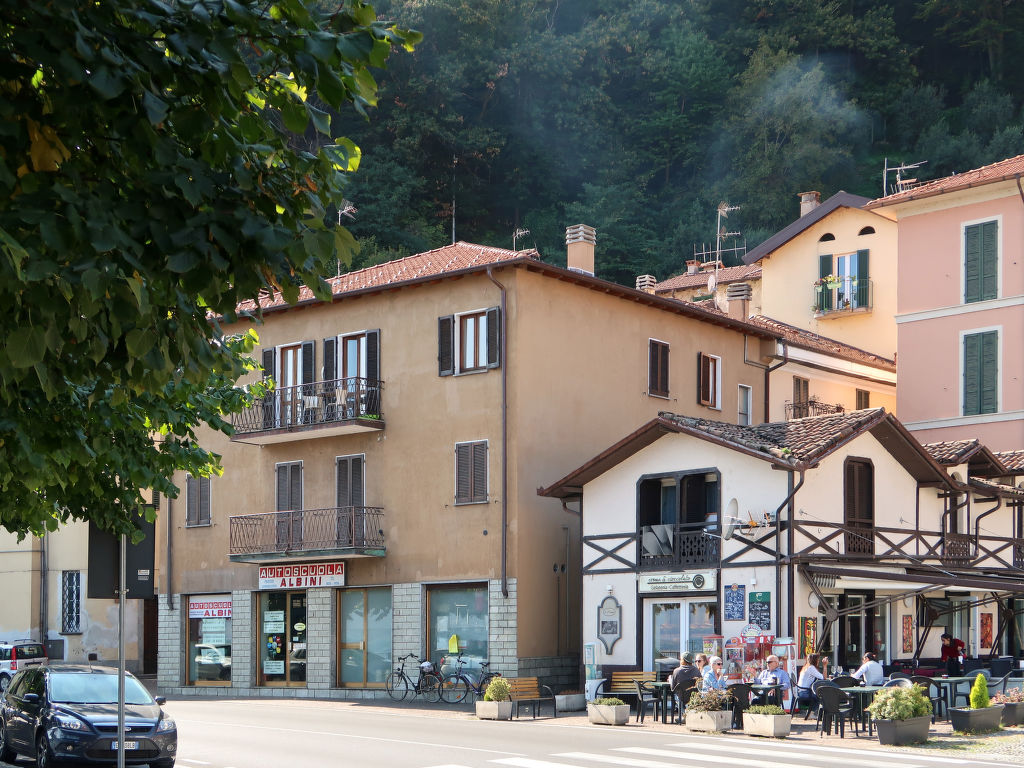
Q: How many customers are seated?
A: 6